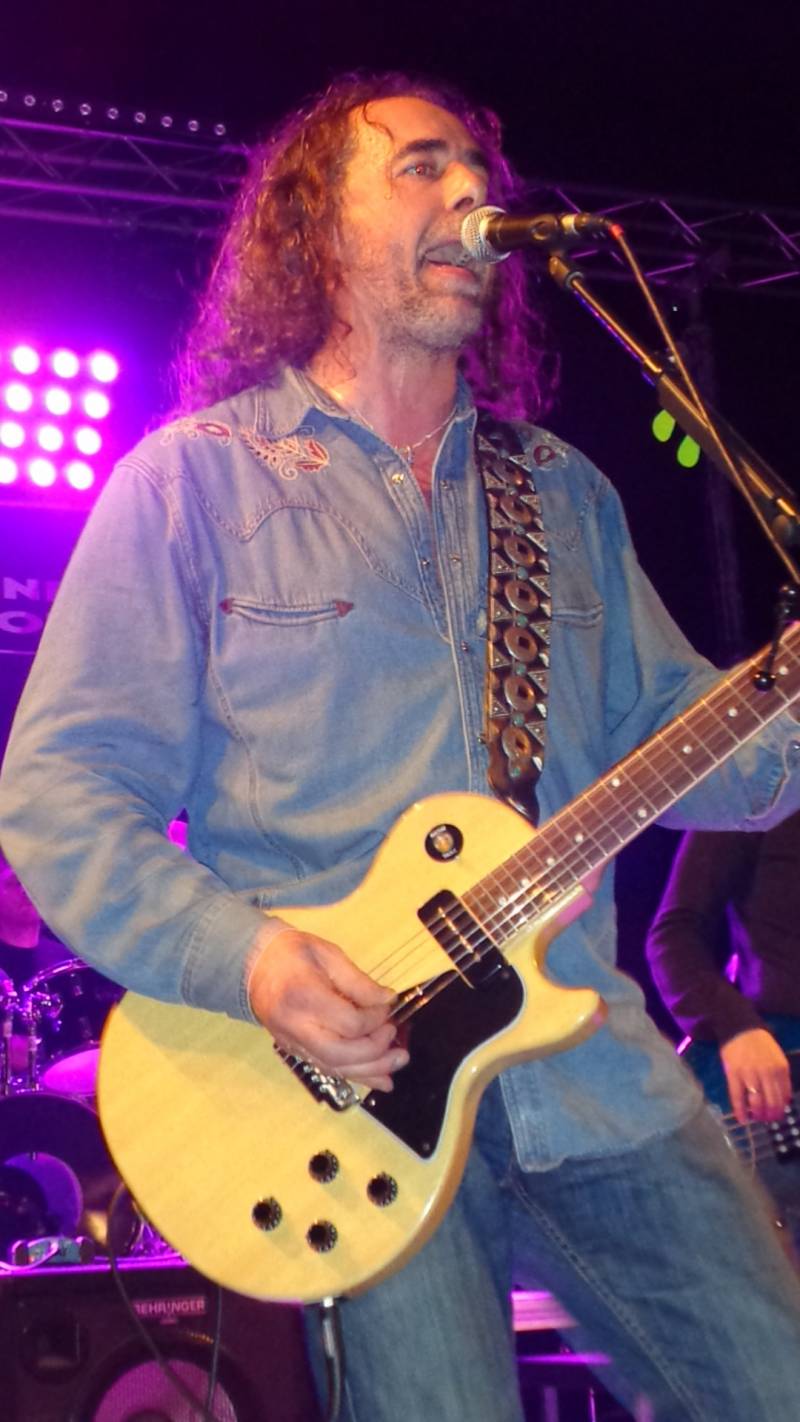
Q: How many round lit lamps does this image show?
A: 12